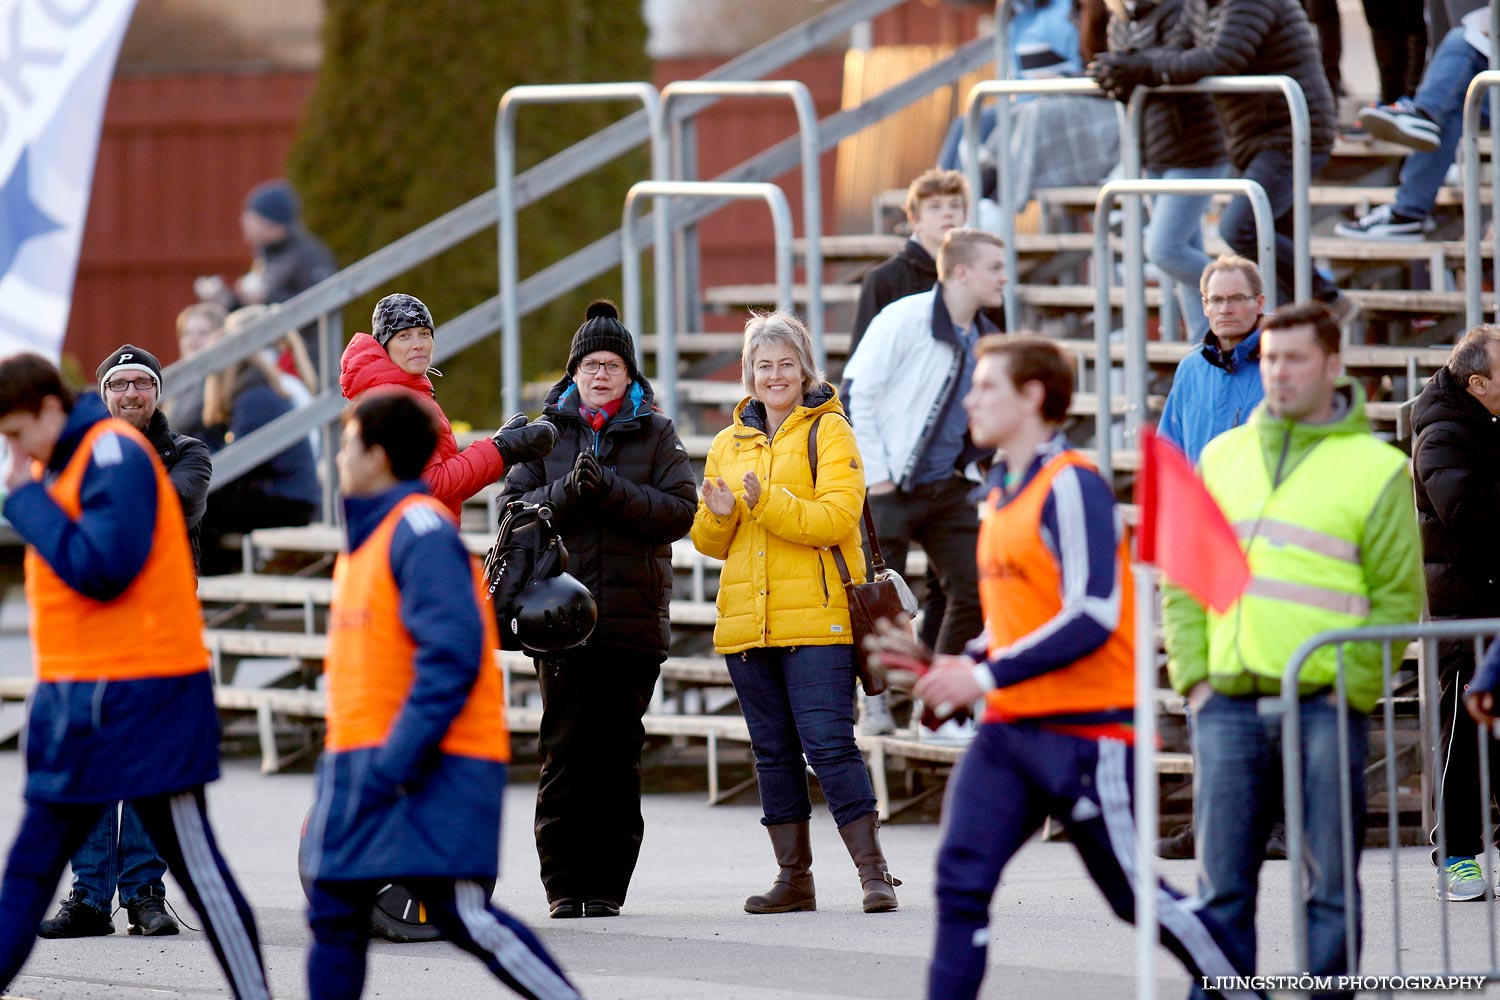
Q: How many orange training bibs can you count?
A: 3